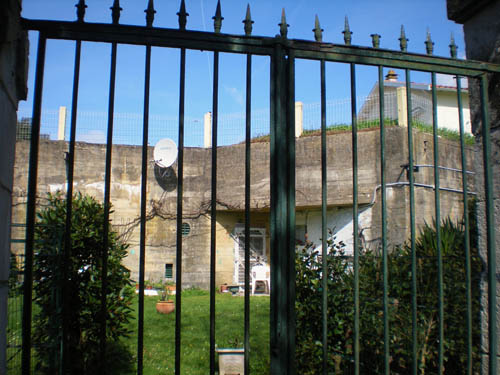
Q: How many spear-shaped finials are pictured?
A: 12